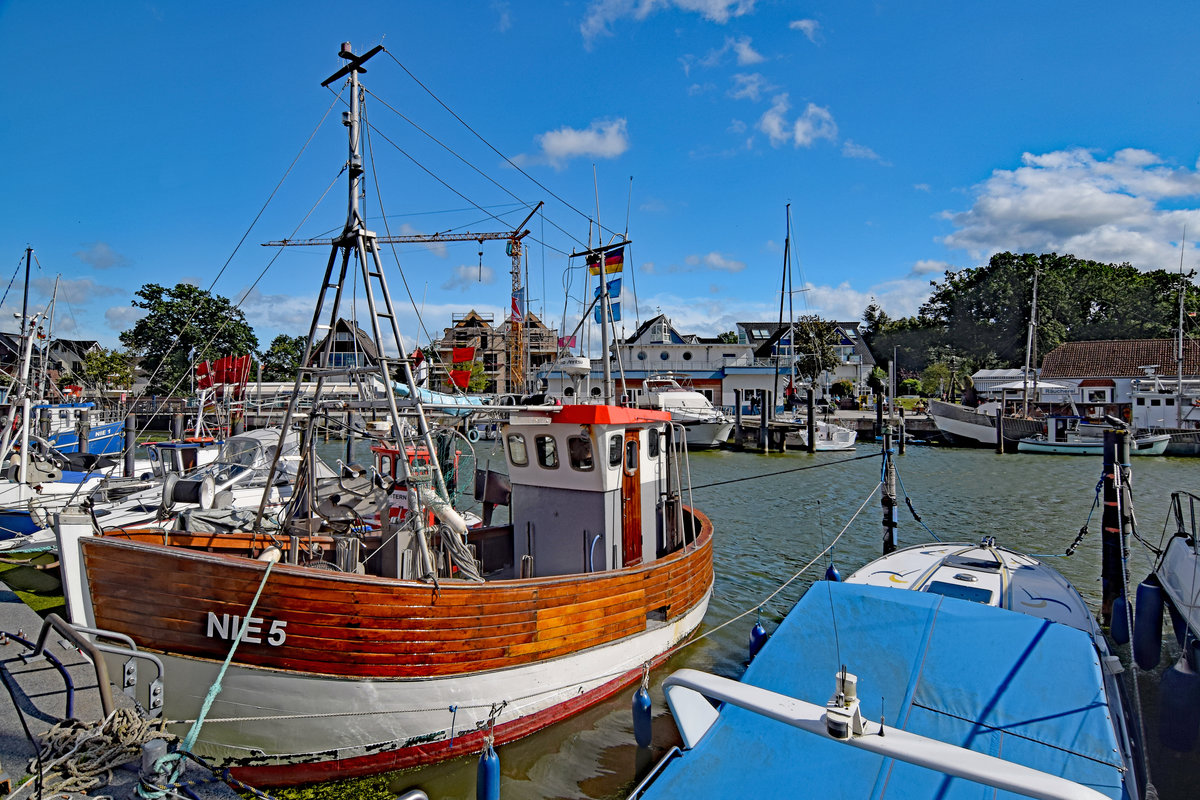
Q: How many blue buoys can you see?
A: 7